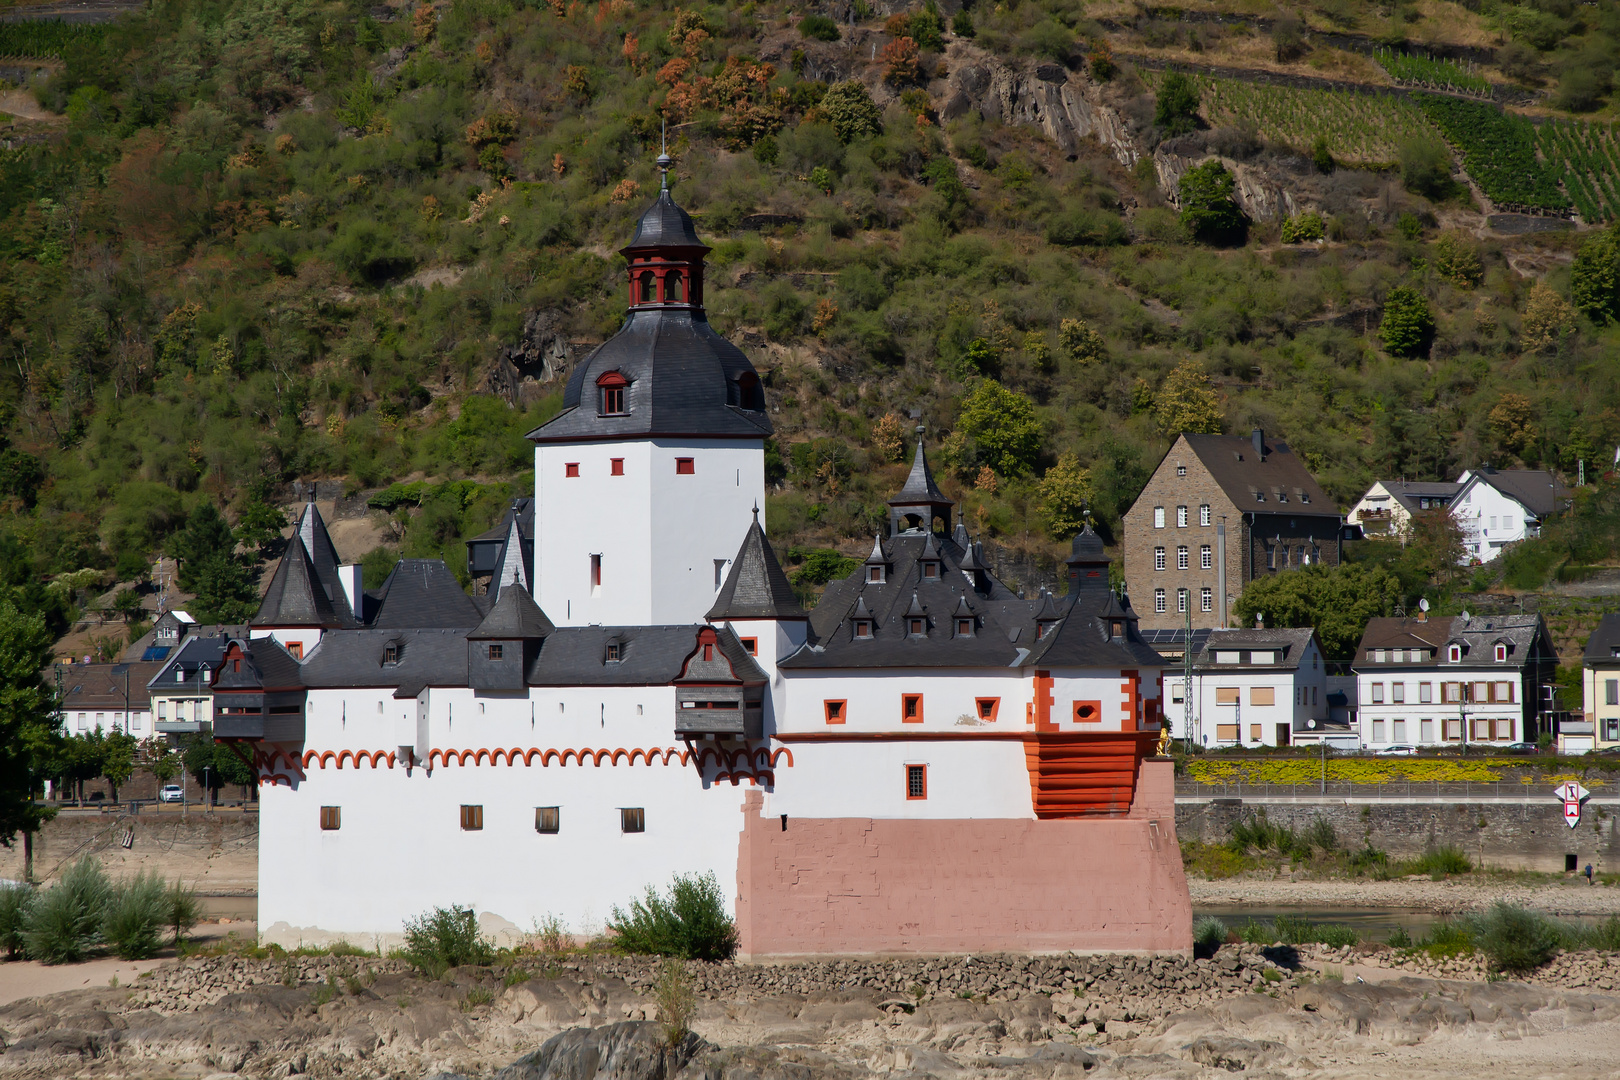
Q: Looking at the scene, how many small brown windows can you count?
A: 4